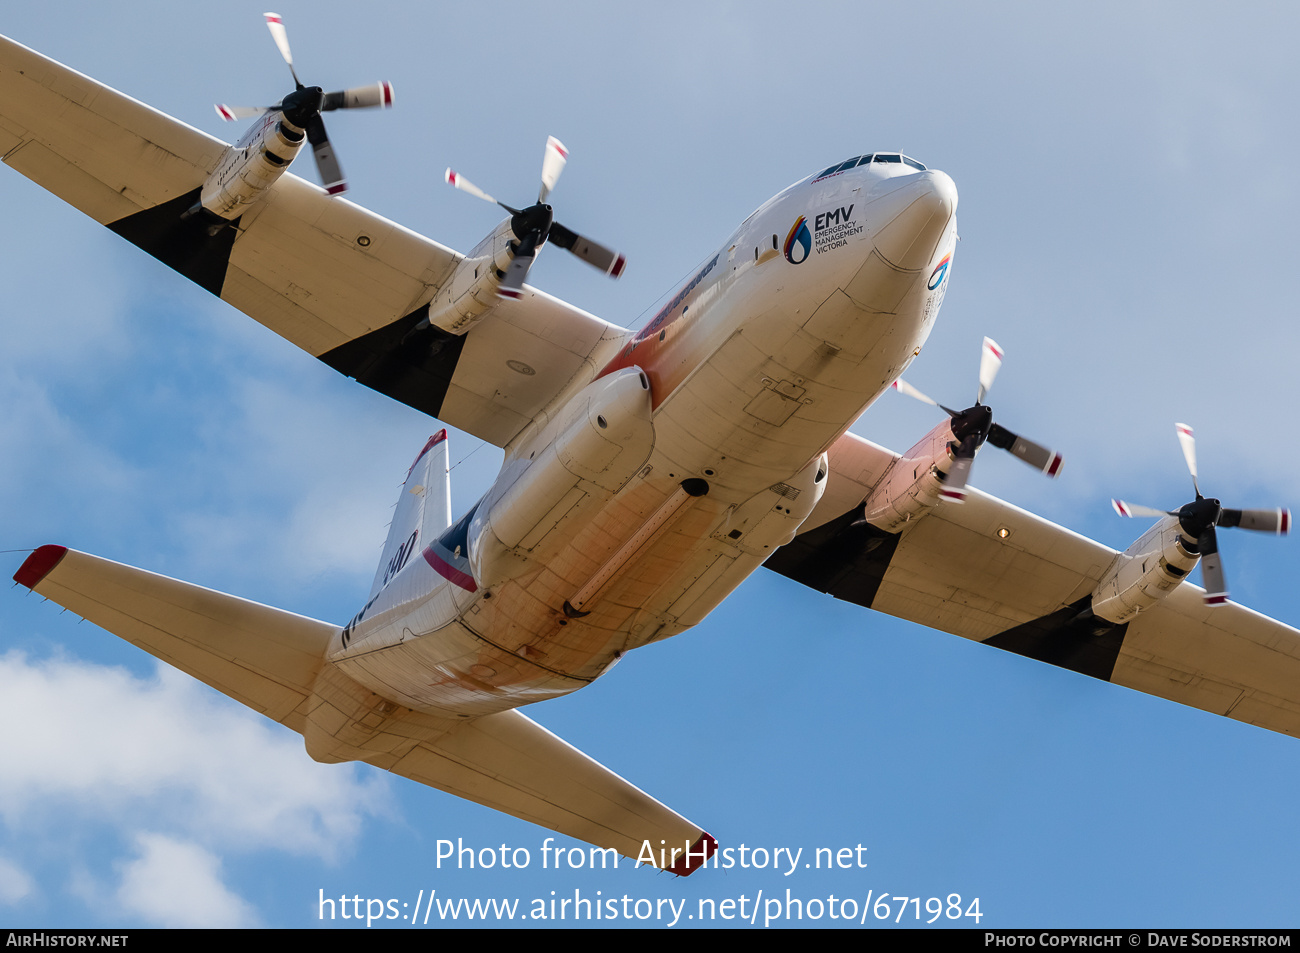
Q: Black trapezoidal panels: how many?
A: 4